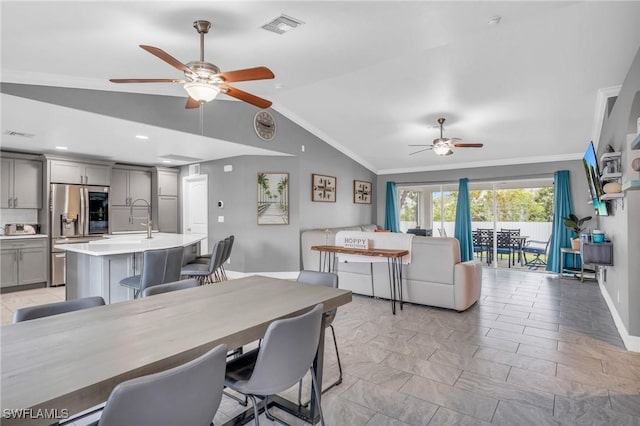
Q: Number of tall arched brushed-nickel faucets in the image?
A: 1